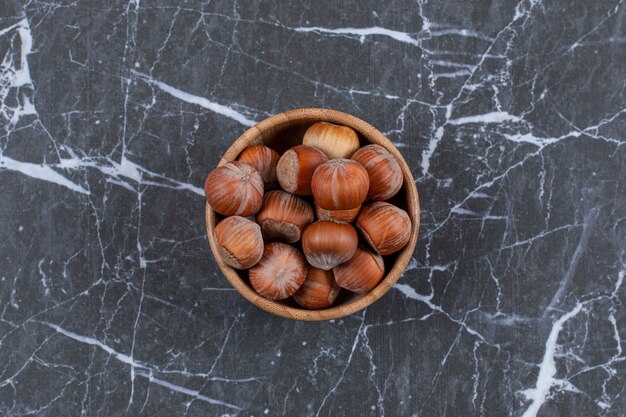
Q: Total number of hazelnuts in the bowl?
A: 14